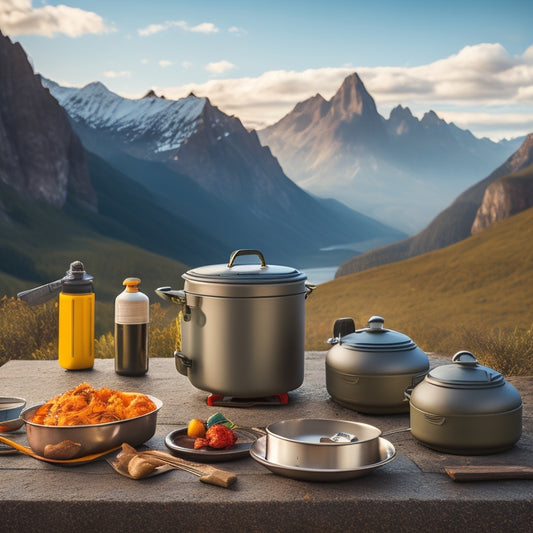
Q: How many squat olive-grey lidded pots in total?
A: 2